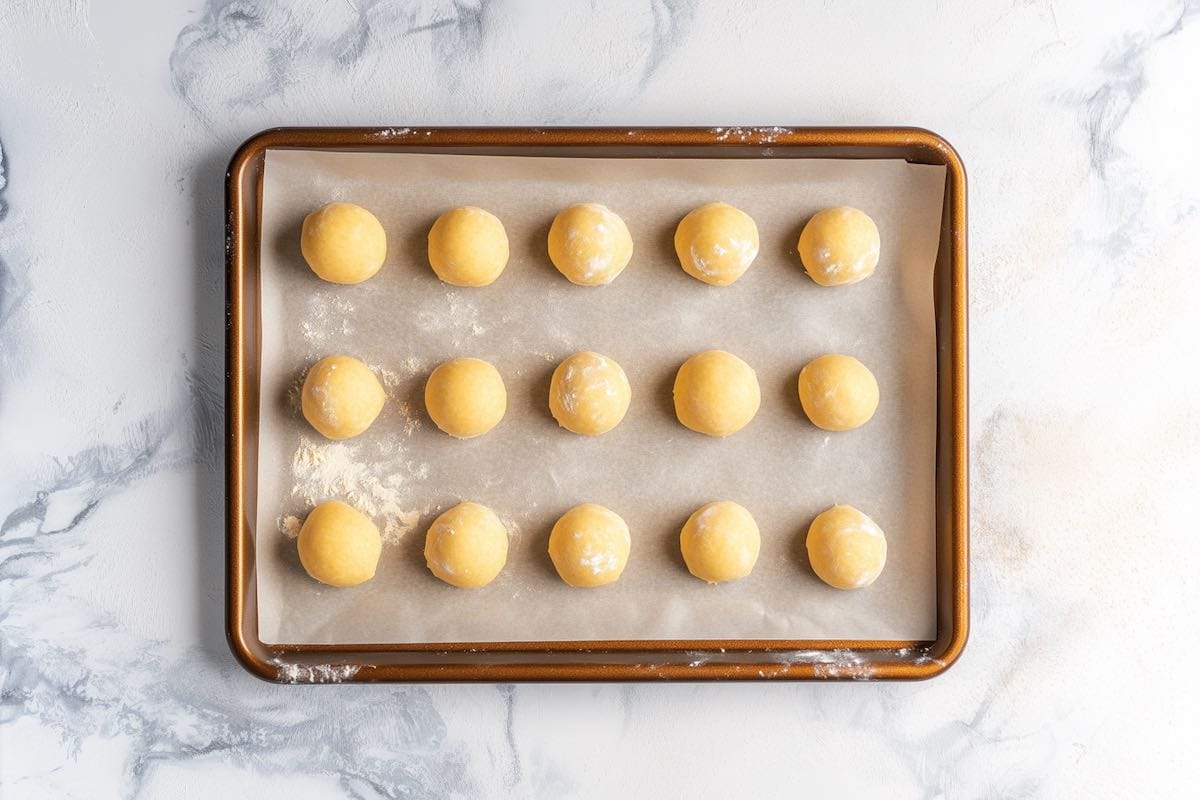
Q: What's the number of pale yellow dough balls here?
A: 15